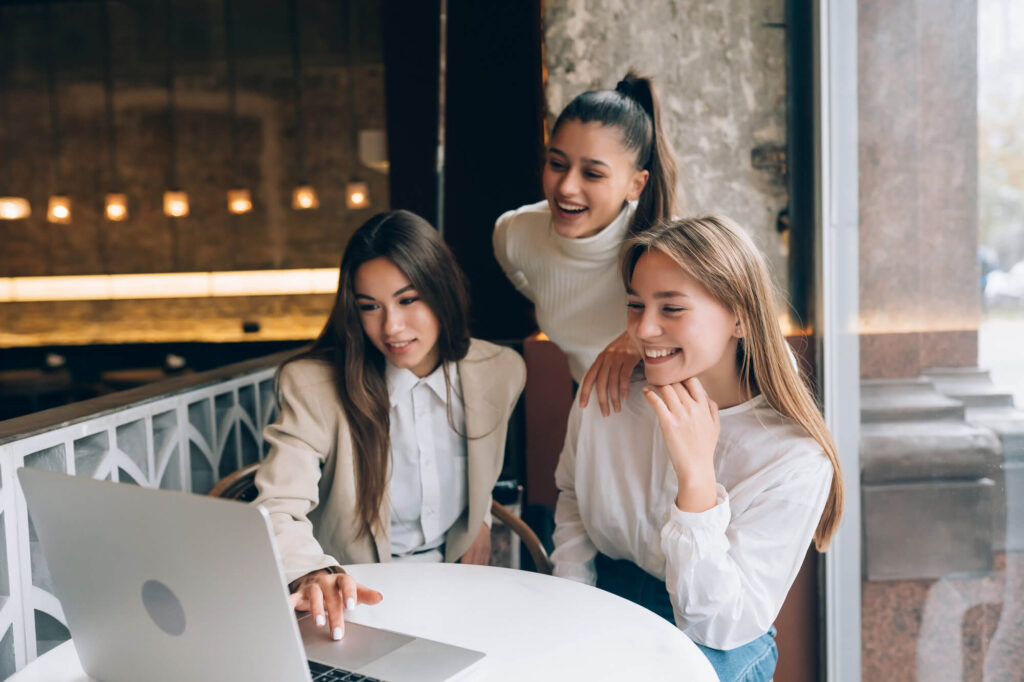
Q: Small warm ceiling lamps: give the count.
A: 7